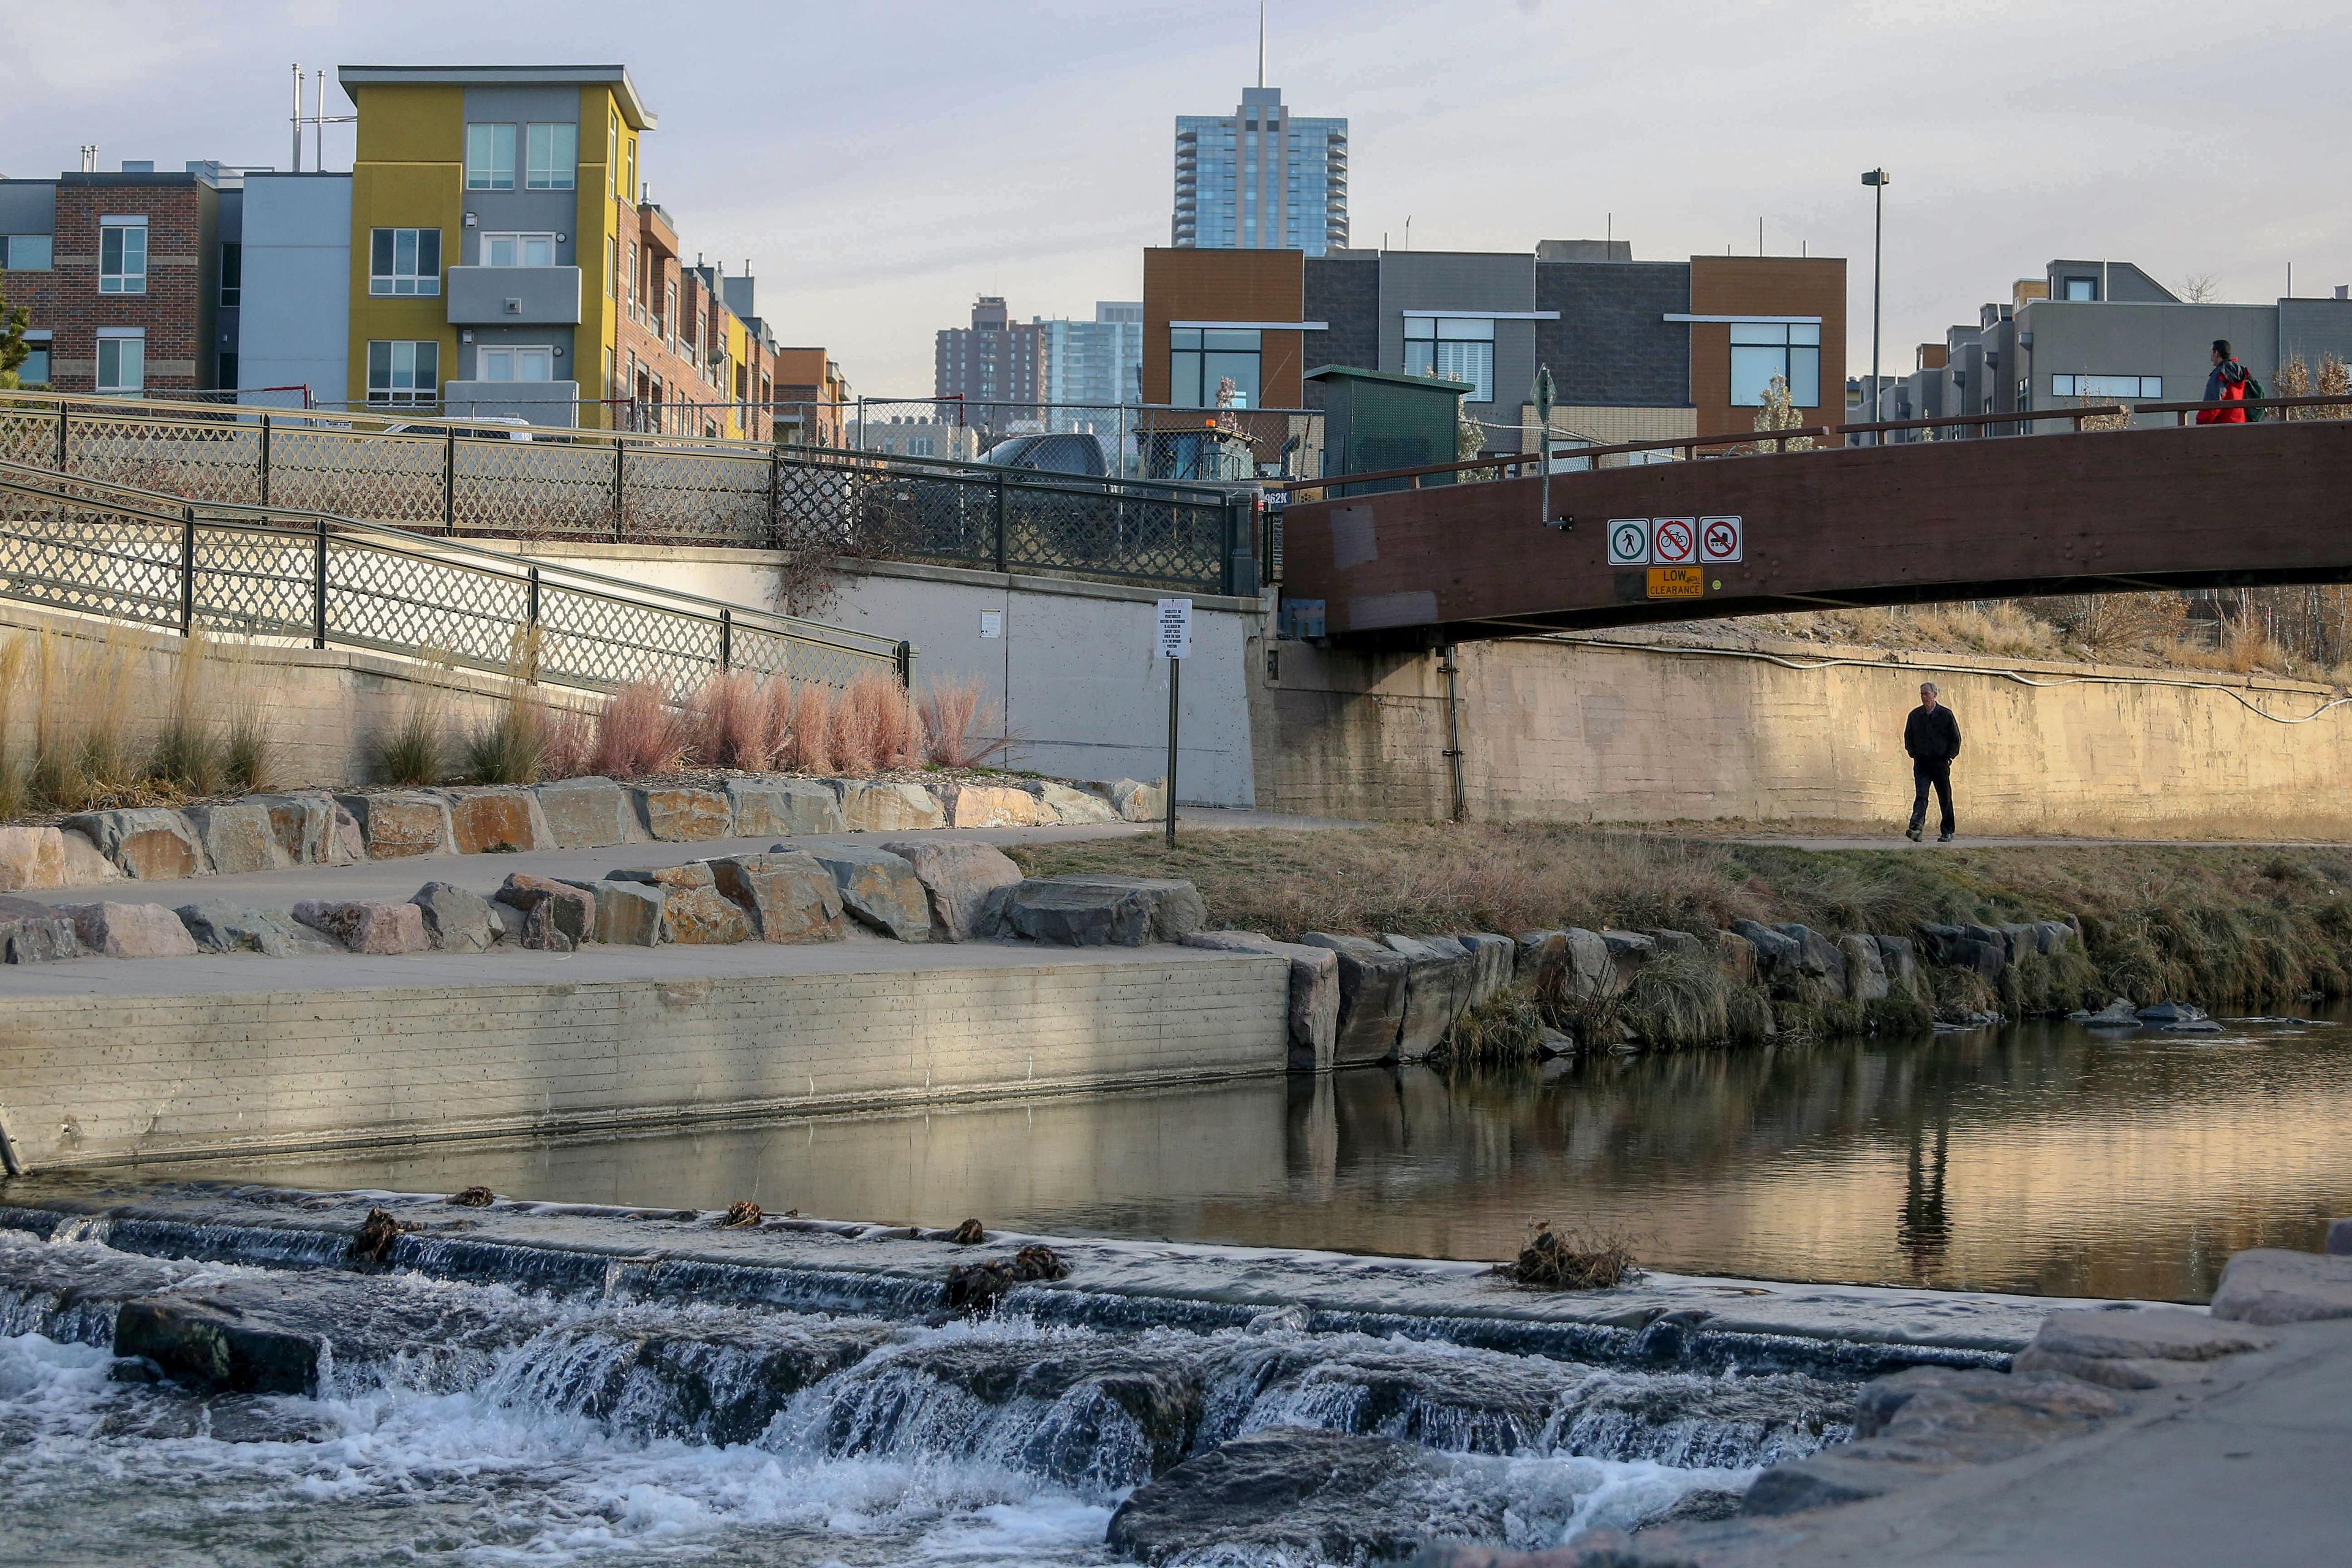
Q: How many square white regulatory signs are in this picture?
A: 3